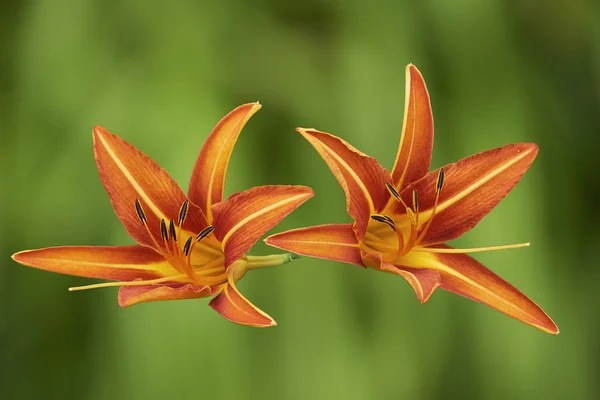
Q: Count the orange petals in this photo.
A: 12